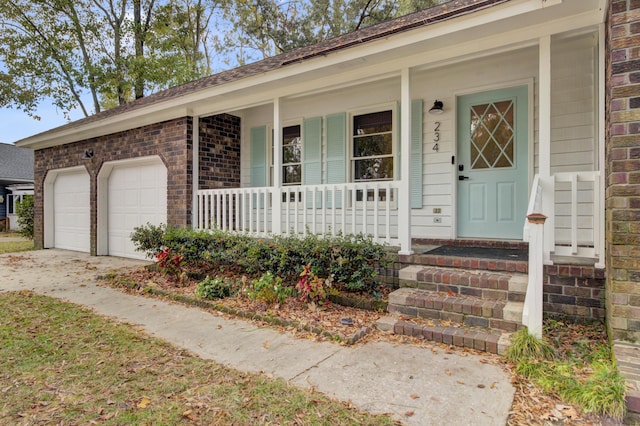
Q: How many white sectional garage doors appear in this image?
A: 2